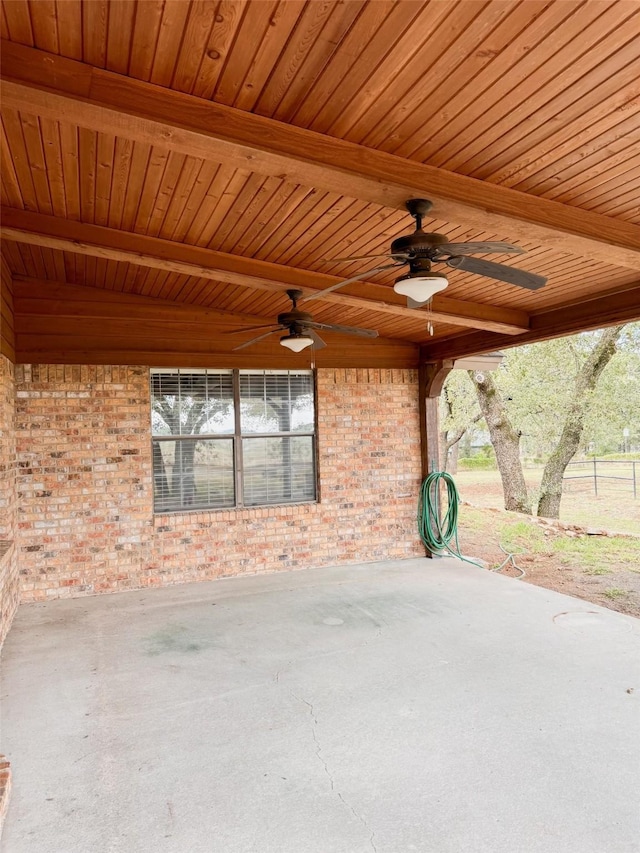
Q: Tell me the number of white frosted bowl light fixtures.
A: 2